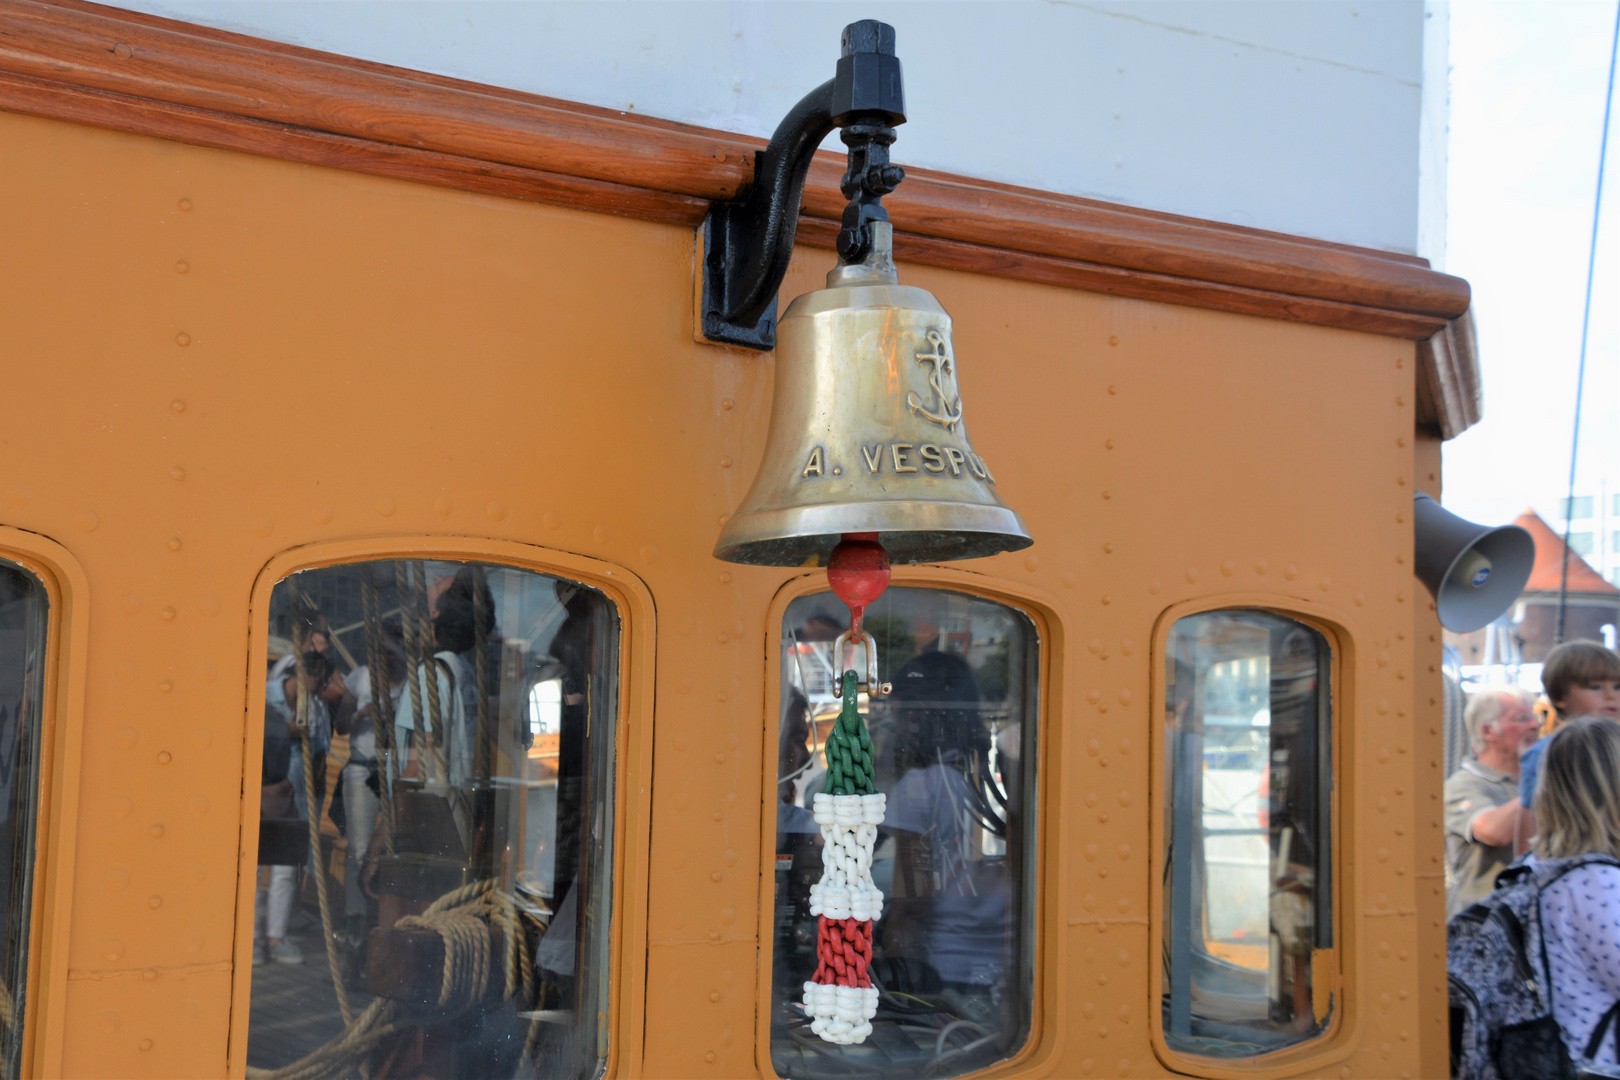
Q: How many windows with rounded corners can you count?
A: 4